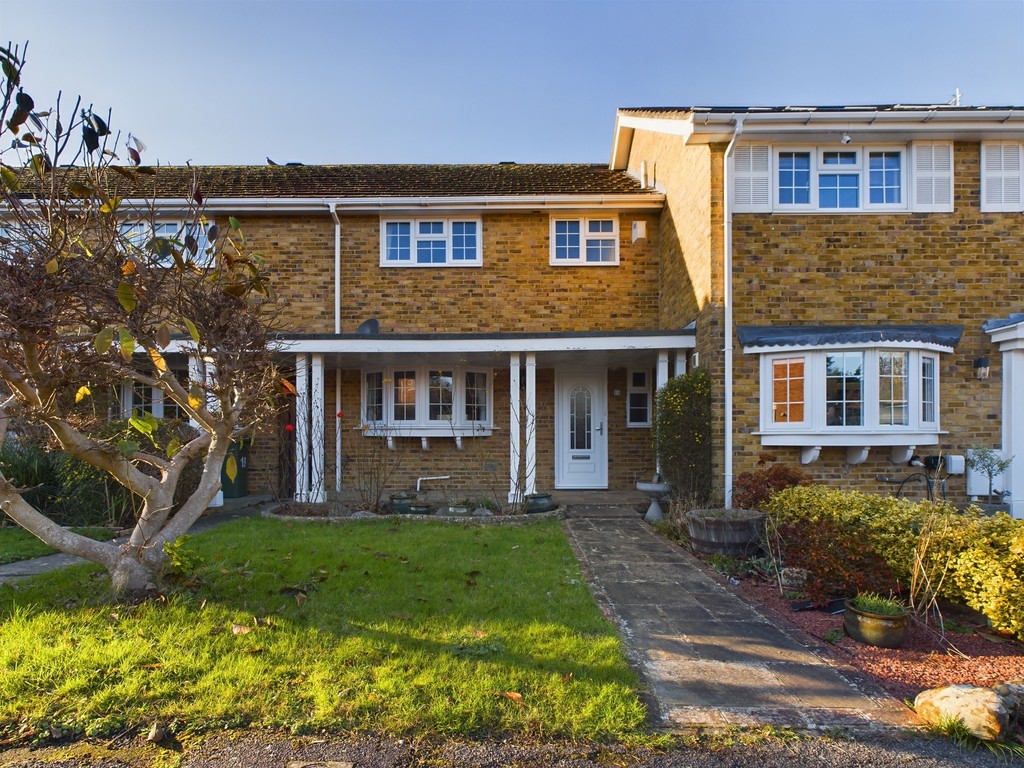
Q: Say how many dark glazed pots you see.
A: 5